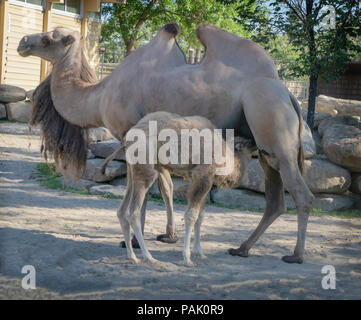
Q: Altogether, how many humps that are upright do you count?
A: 2